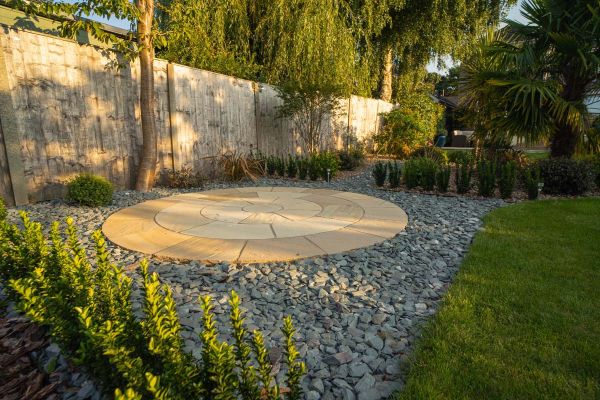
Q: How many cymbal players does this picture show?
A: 0